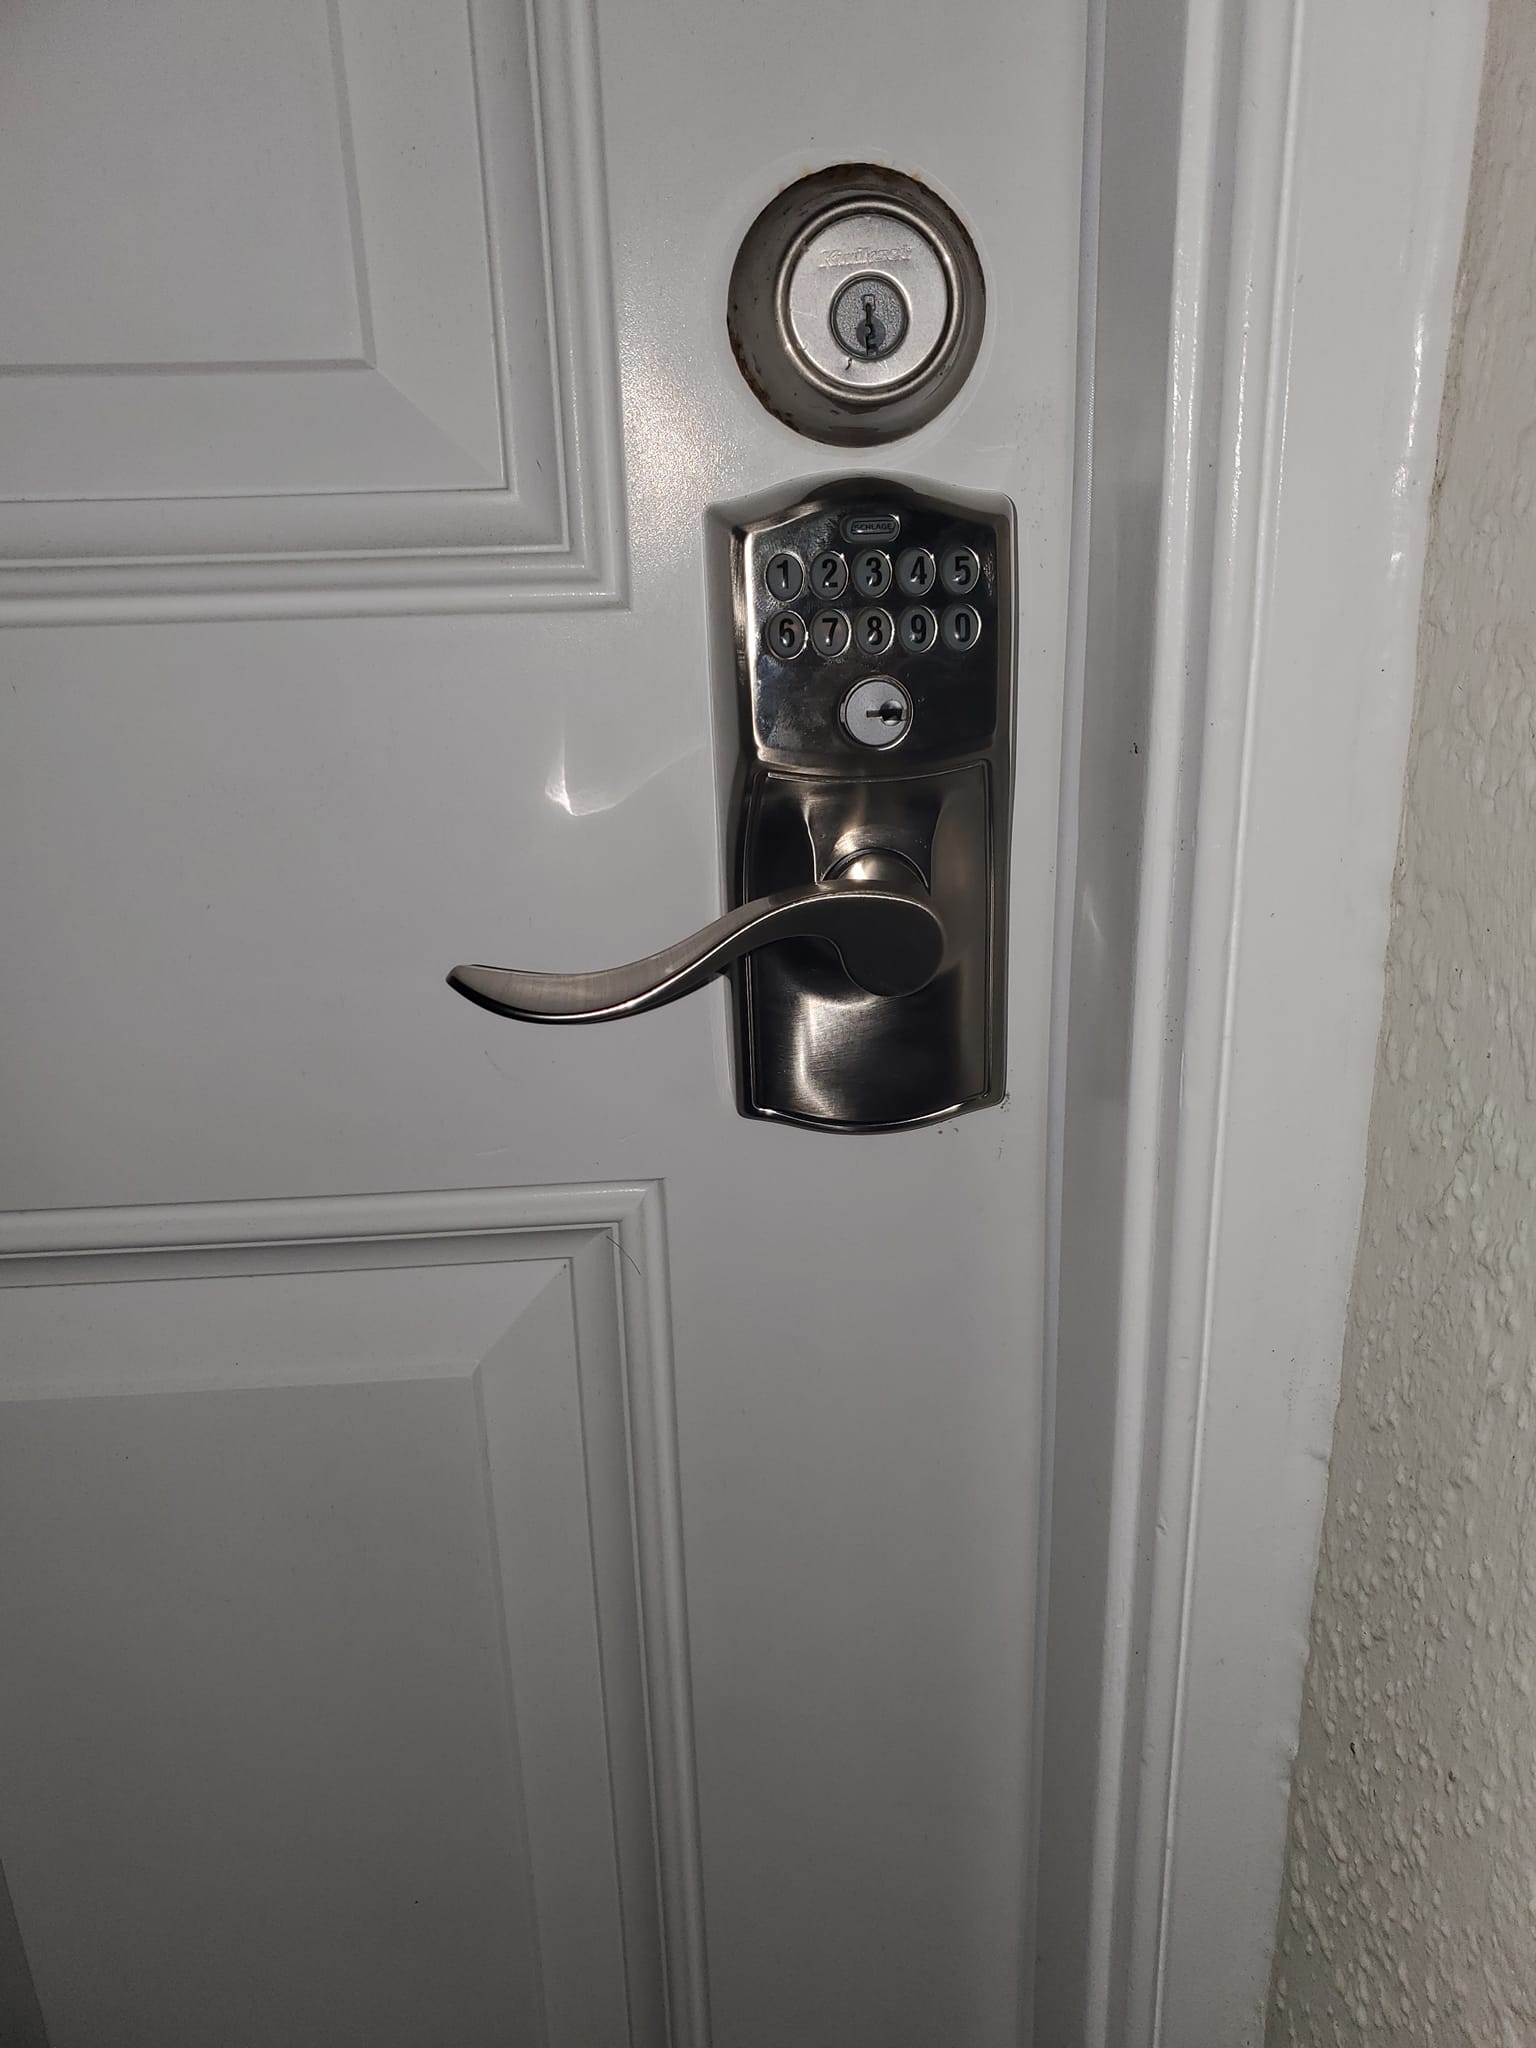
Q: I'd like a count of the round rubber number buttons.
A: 10